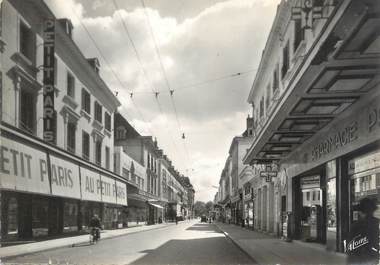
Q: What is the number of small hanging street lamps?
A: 1